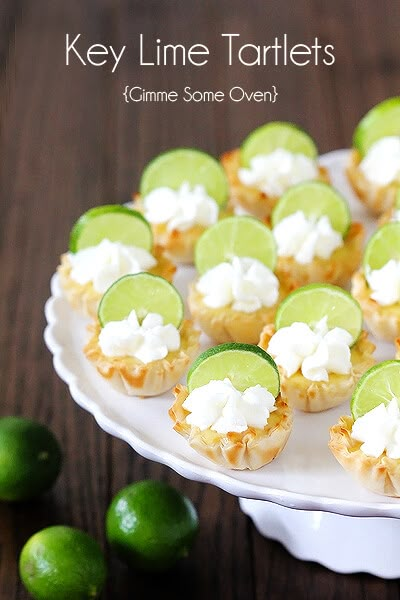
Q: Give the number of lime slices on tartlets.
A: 11